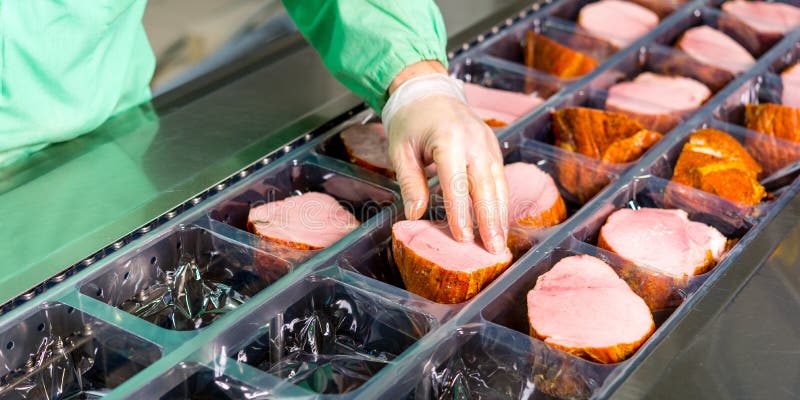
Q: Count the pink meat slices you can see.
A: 12